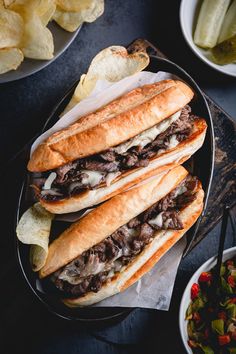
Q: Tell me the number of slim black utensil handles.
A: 1